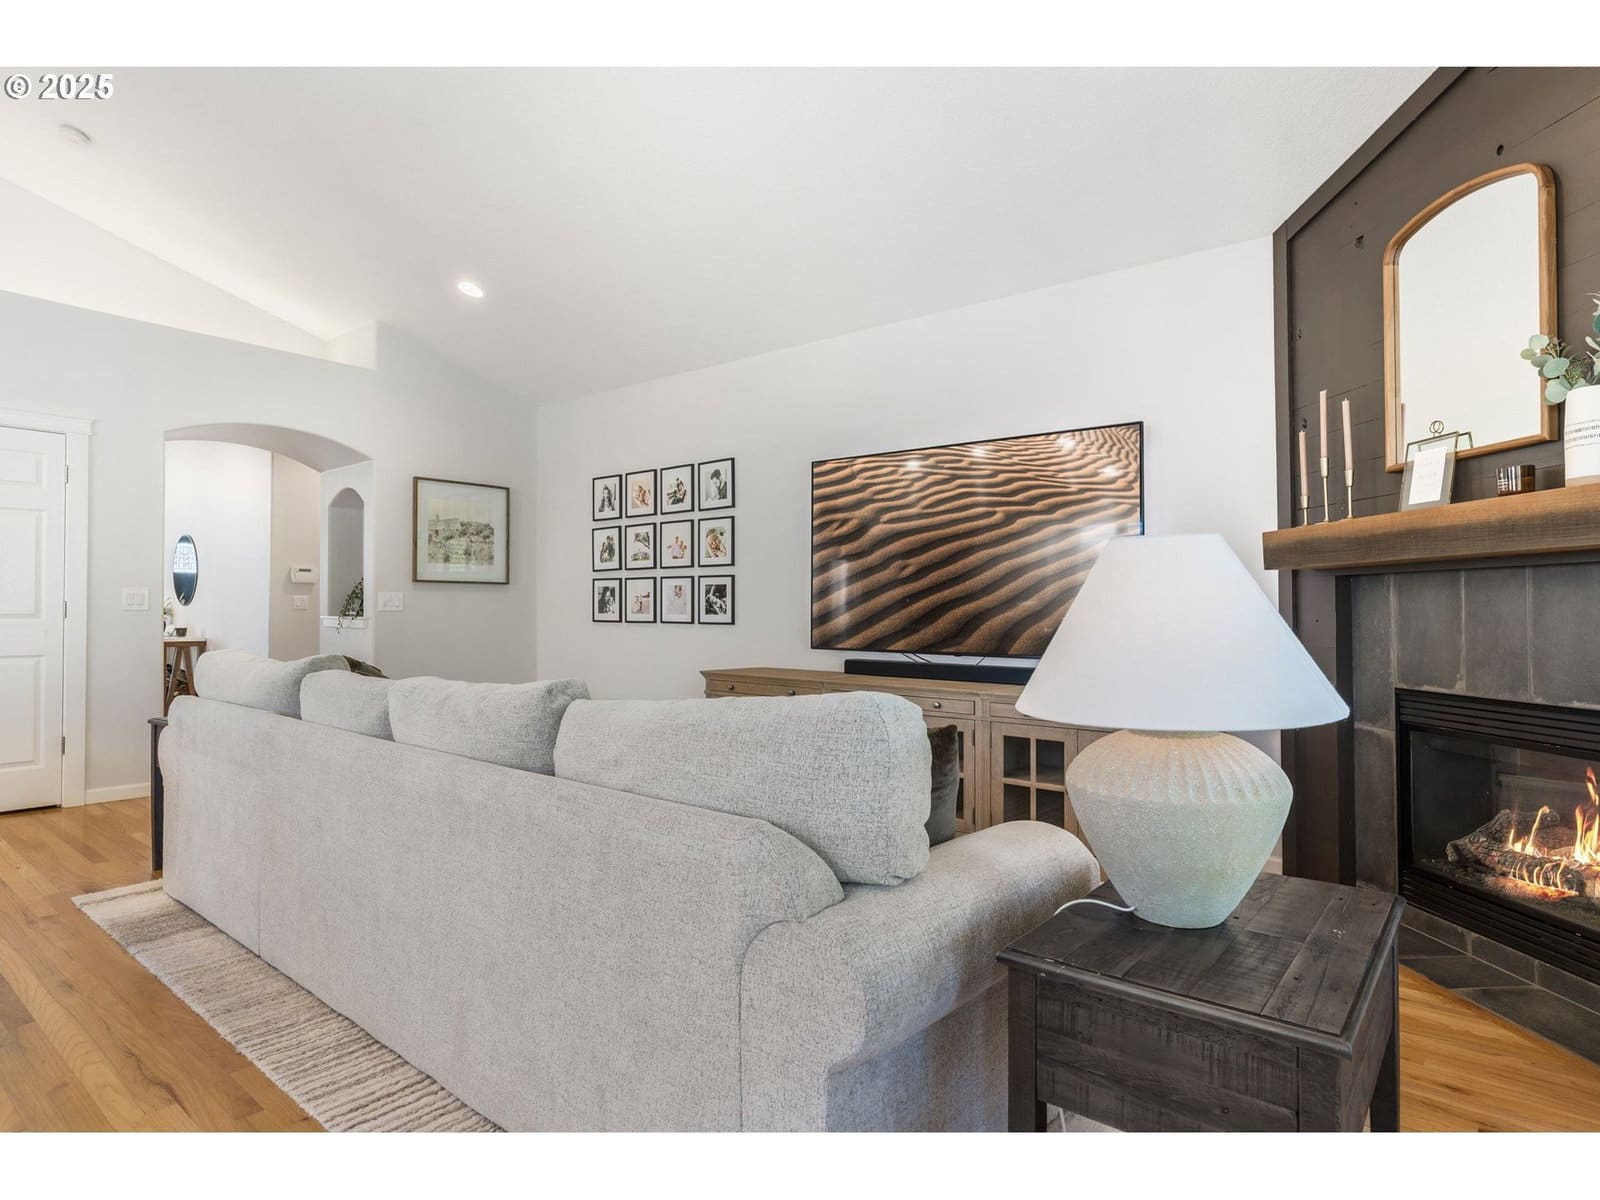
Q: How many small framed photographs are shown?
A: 12